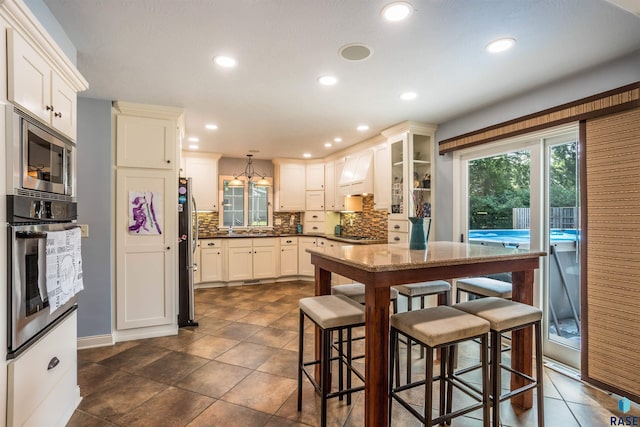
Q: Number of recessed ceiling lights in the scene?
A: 12